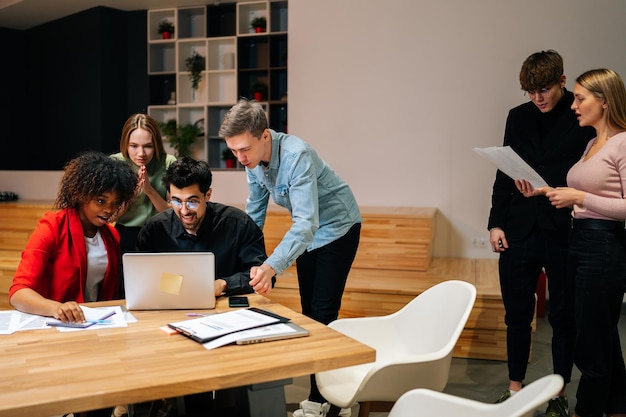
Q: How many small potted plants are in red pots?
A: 4